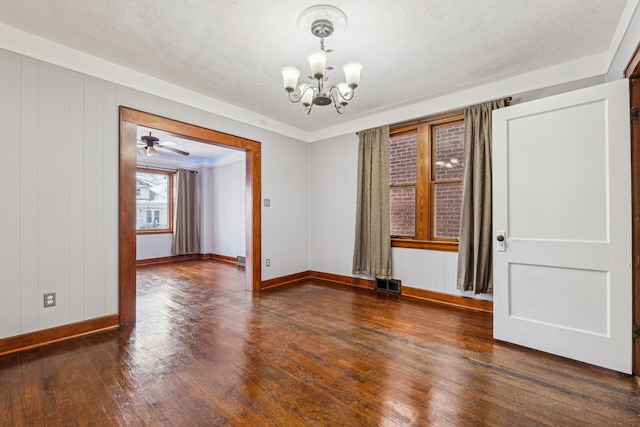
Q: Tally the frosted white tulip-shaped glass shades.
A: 5